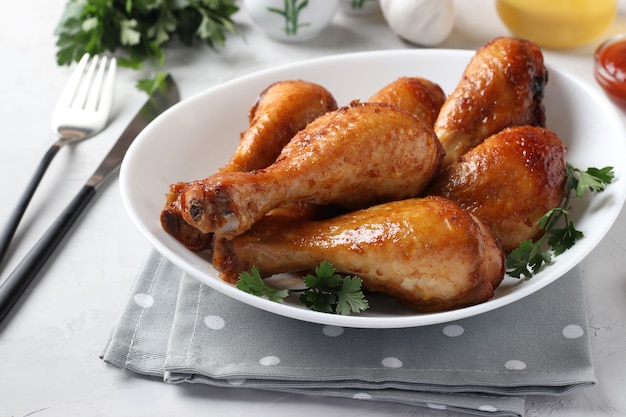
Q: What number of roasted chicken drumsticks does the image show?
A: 6